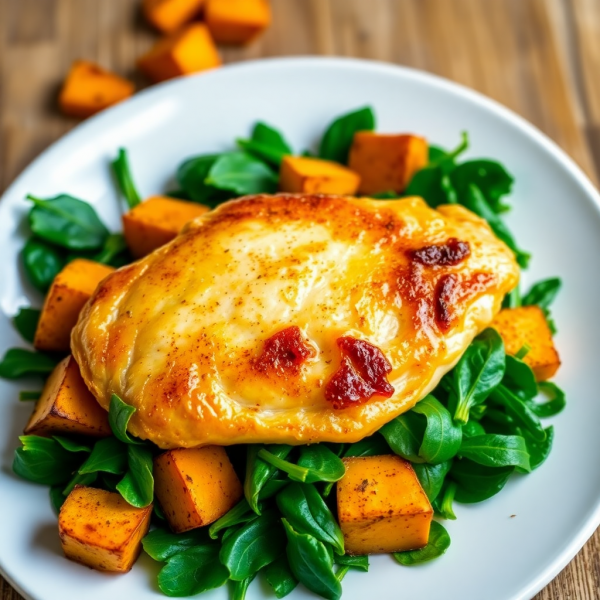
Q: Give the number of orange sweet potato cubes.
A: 13